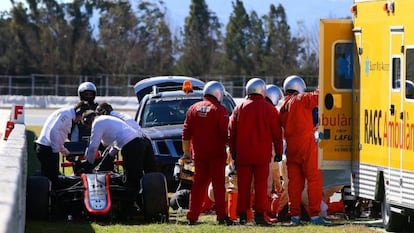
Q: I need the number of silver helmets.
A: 5